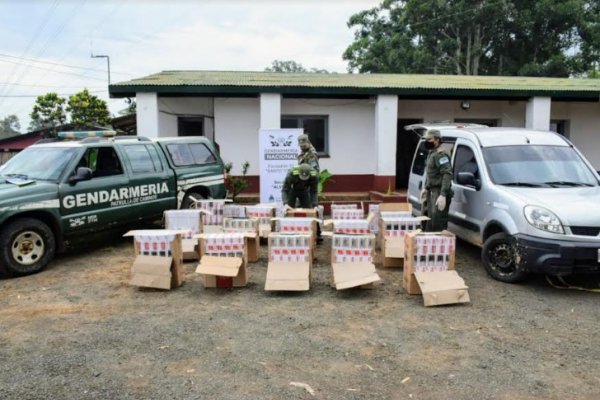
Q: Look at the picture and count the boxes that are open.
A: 15